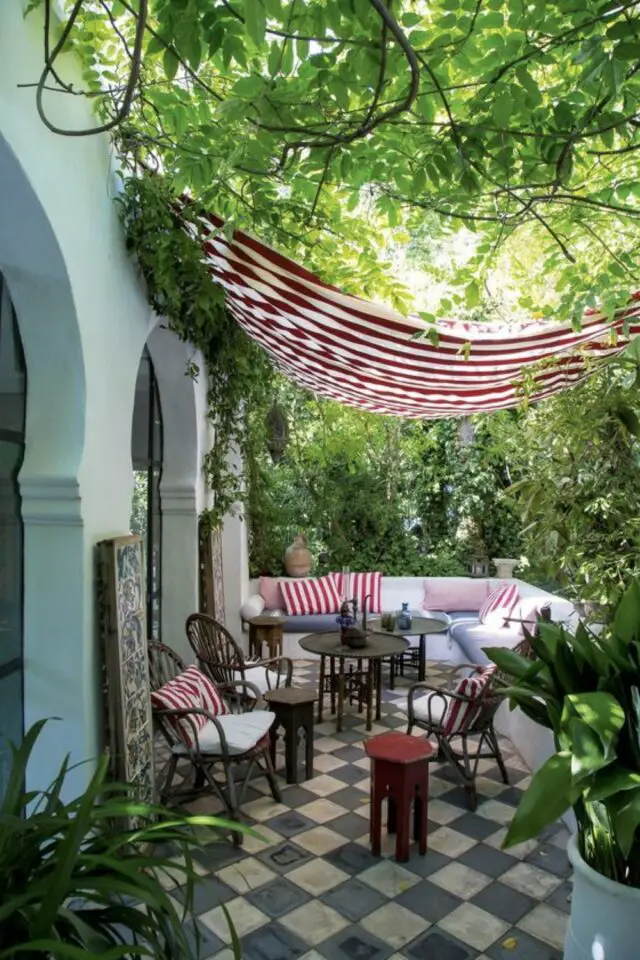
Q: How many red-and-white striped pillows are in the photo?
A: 5